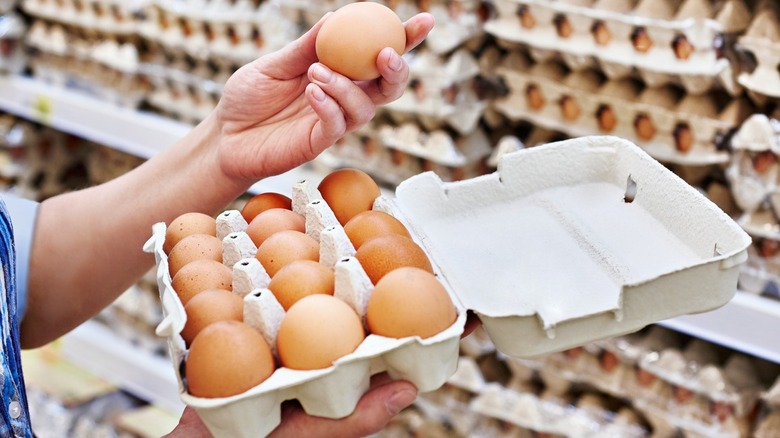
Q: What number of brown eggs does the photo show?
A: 15